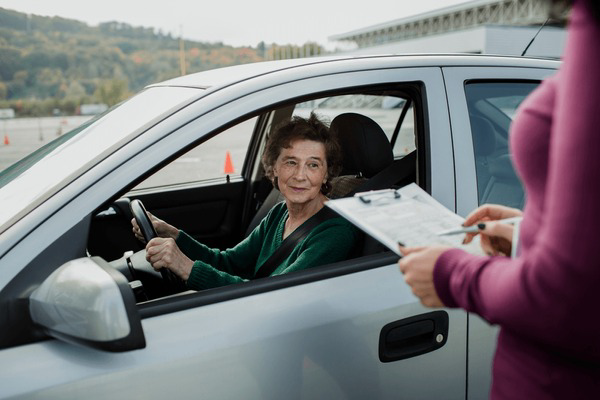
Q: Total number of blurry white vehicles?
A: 2